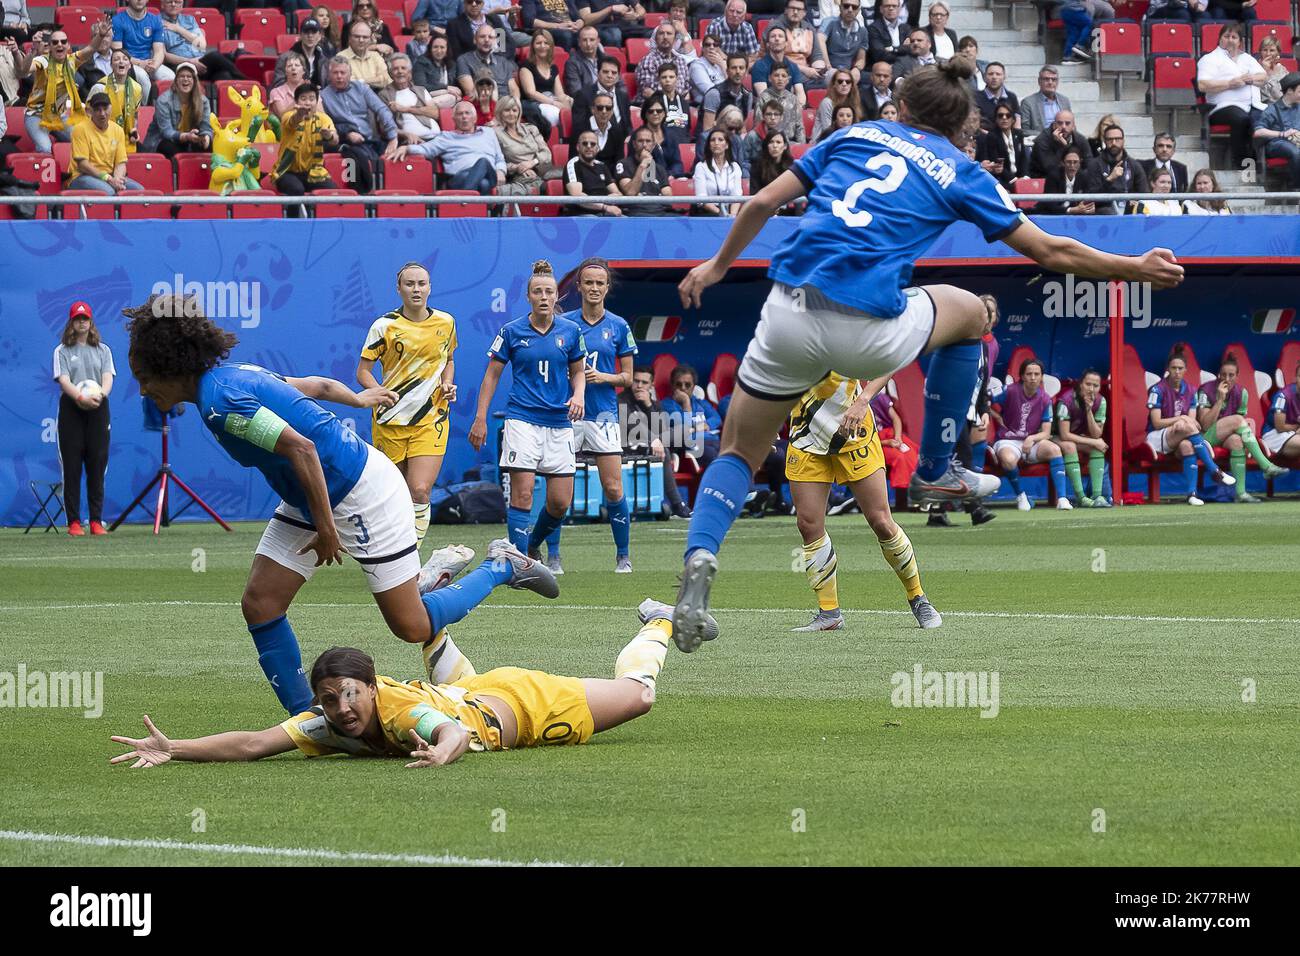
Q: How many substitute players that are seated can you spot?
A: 5